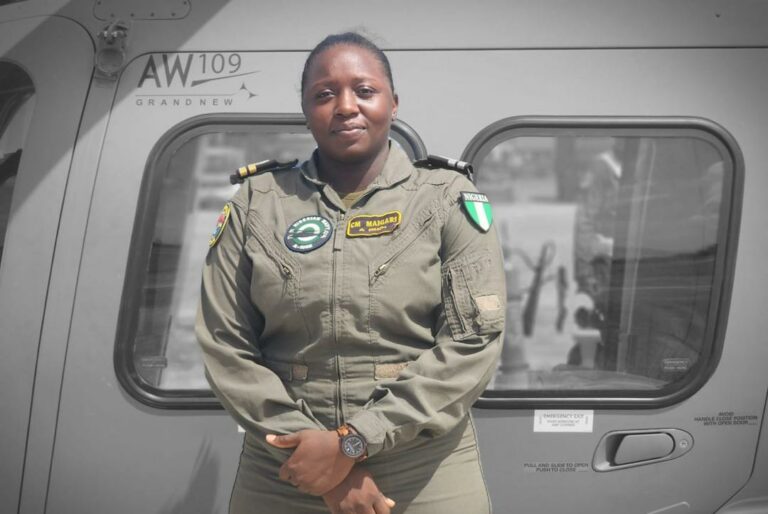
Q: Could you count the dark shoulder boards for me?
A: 2